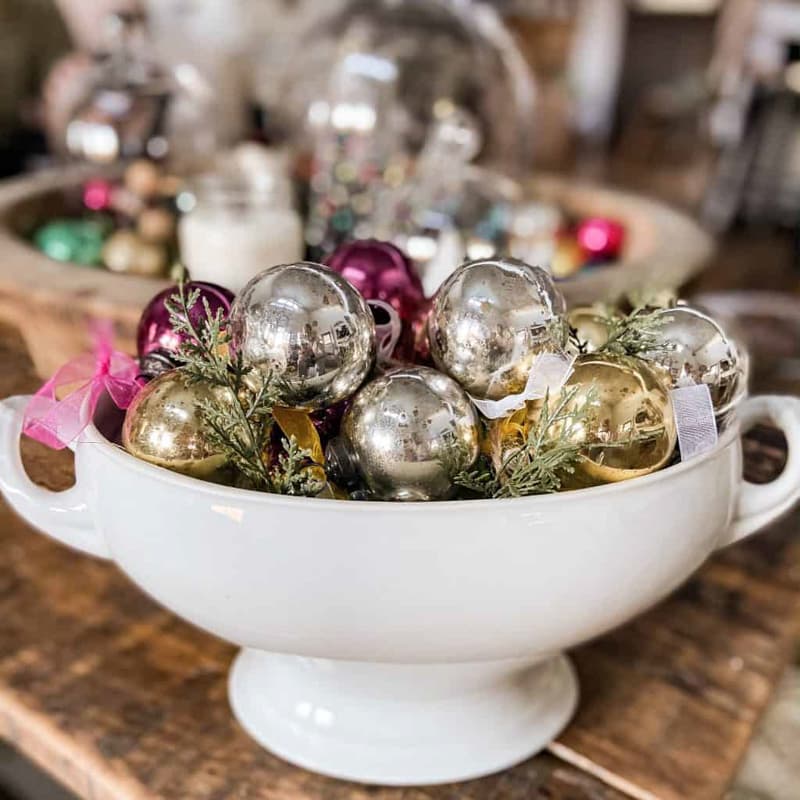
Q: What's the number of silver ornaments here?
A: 4